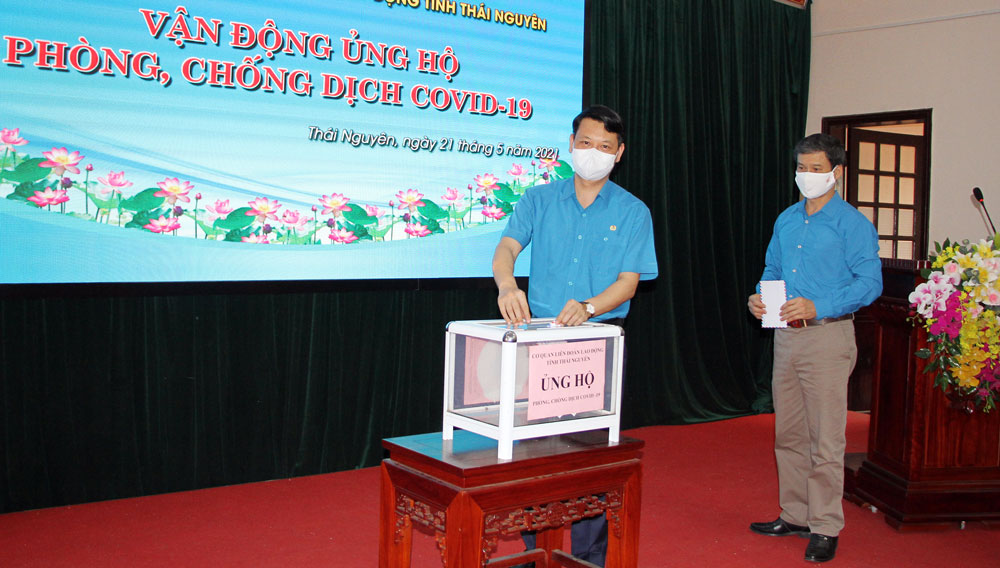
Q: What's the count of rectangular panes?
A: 11